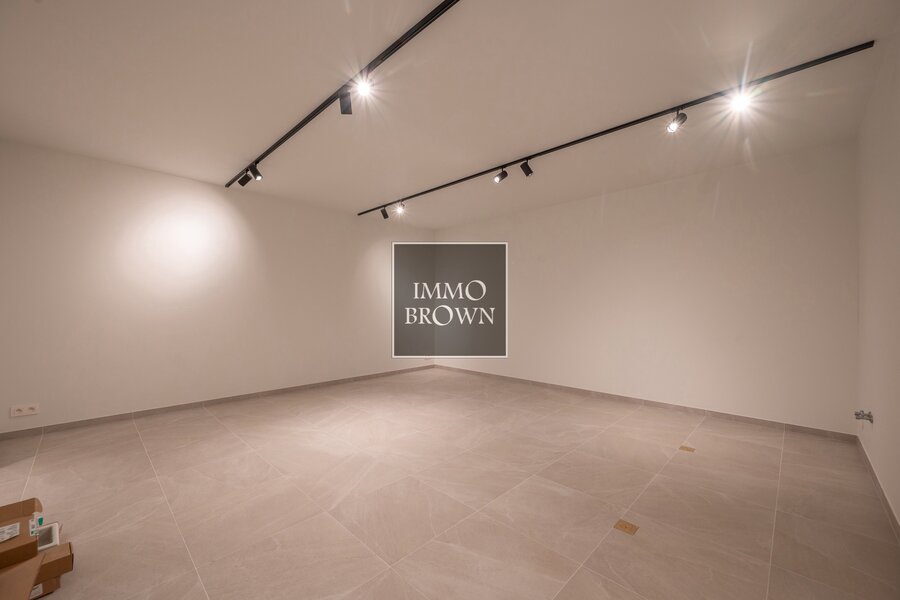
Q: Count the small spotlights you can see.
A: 10